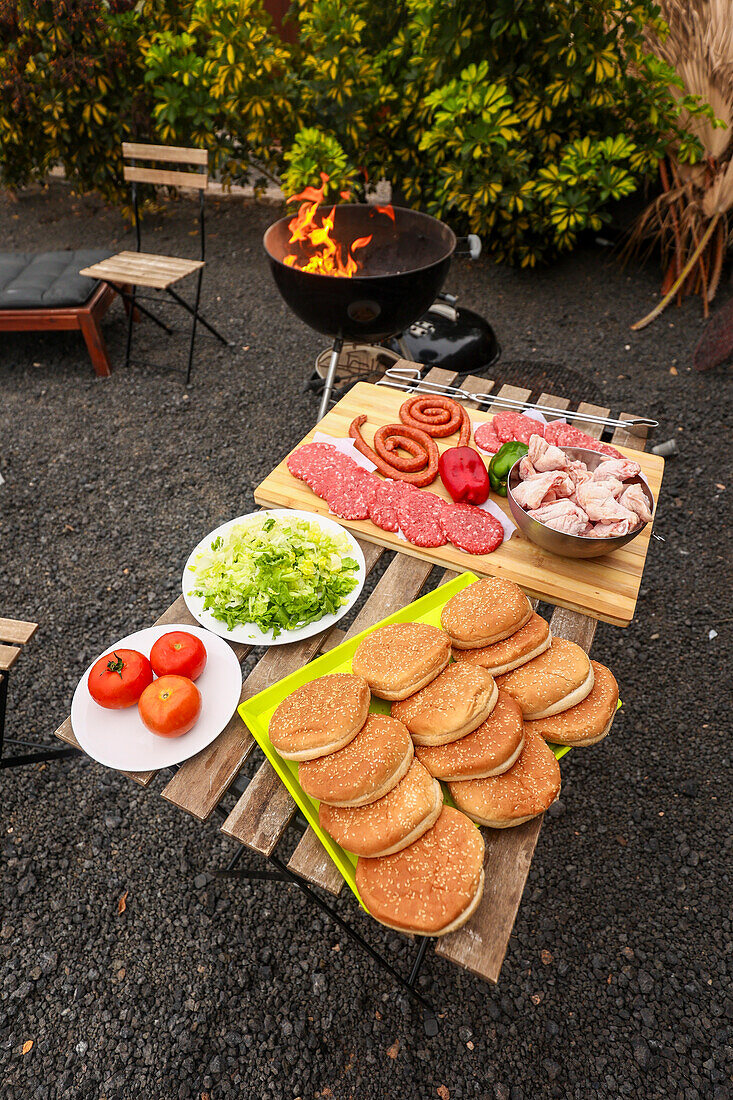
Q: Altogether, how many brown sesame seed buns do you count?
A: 12